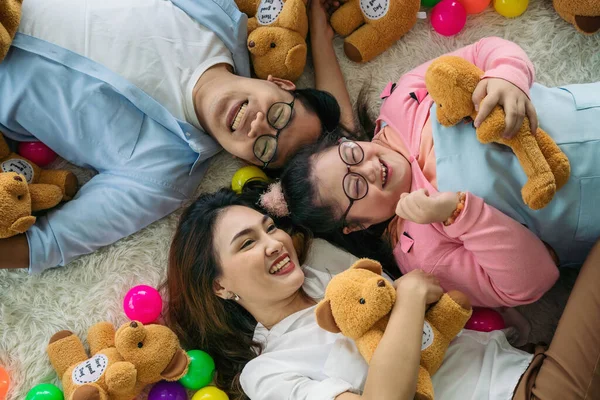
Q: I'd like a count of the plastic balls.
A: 13